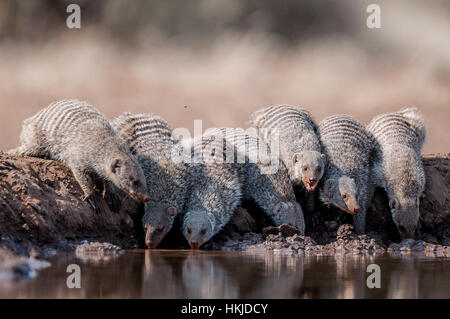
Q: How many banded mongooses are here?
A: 7